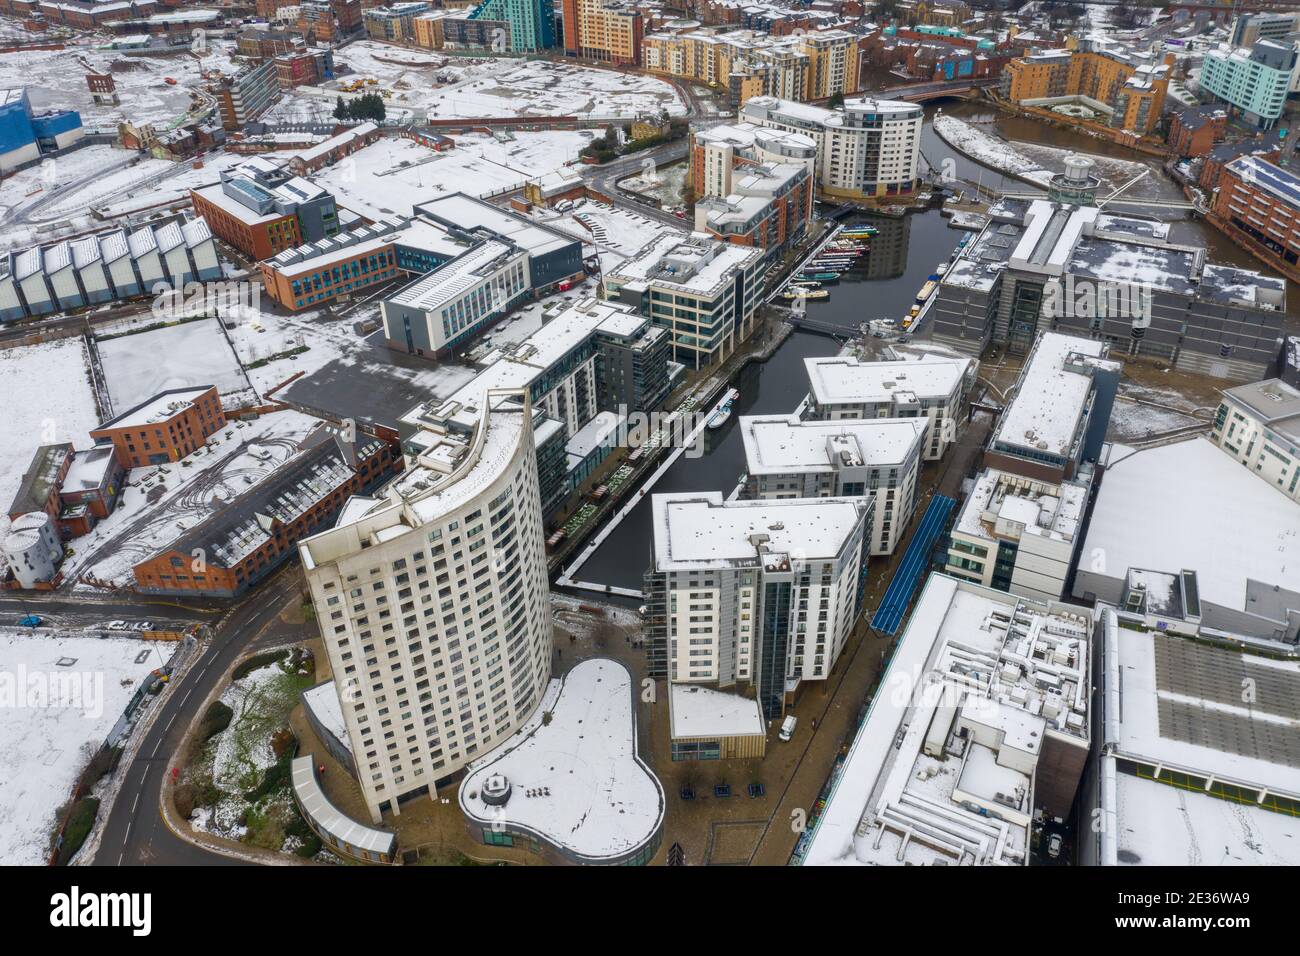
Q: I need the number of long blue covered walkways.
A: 1